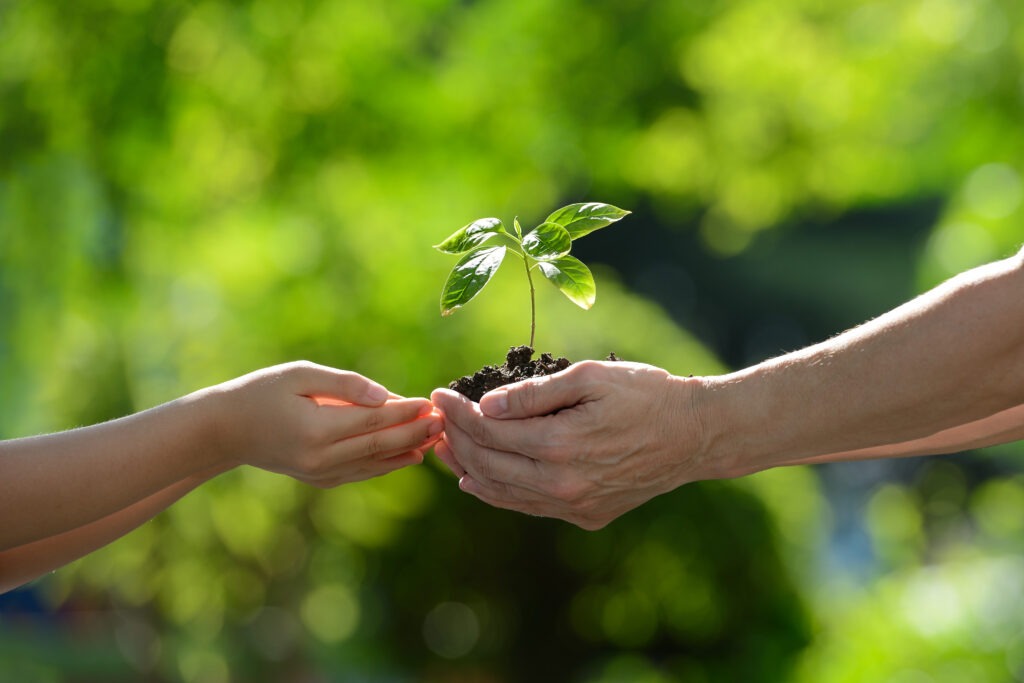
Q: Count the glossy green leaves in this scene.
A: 5